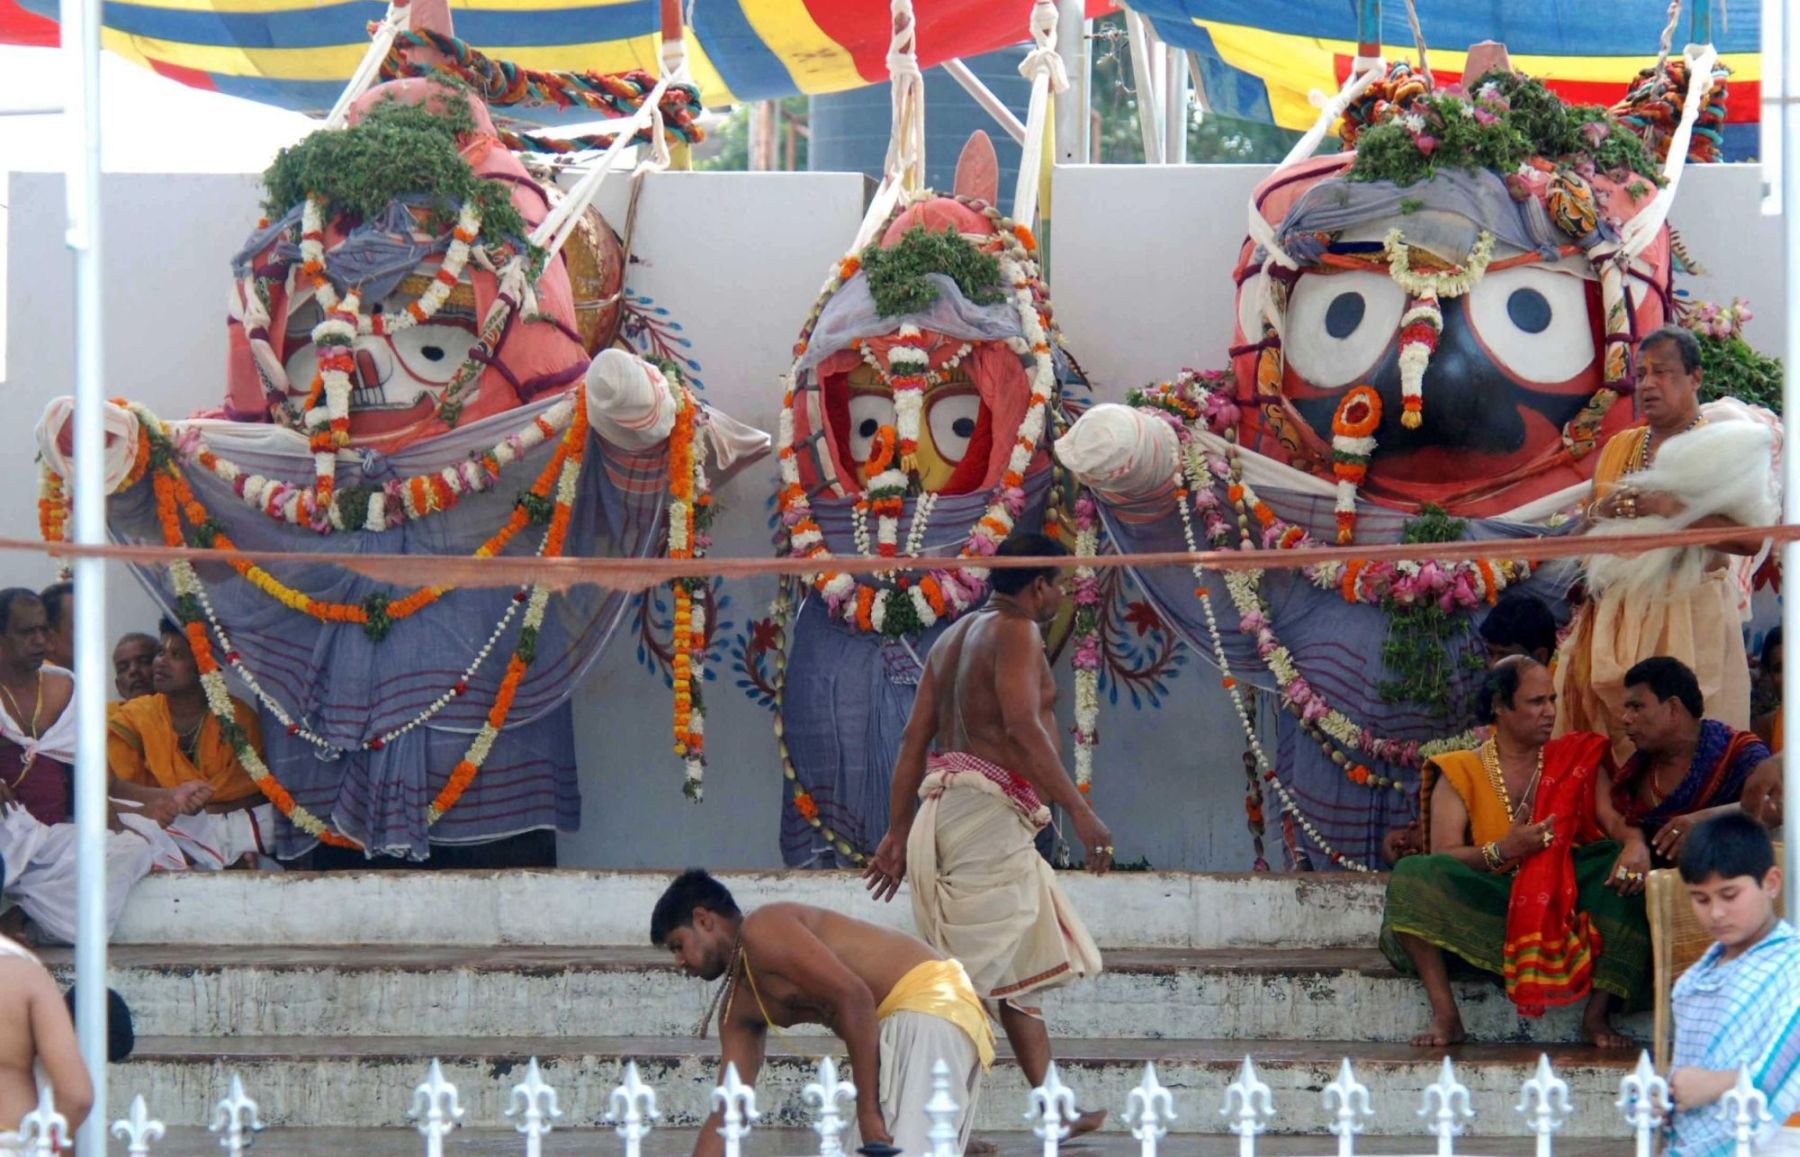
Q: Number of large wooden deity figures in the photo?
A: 3